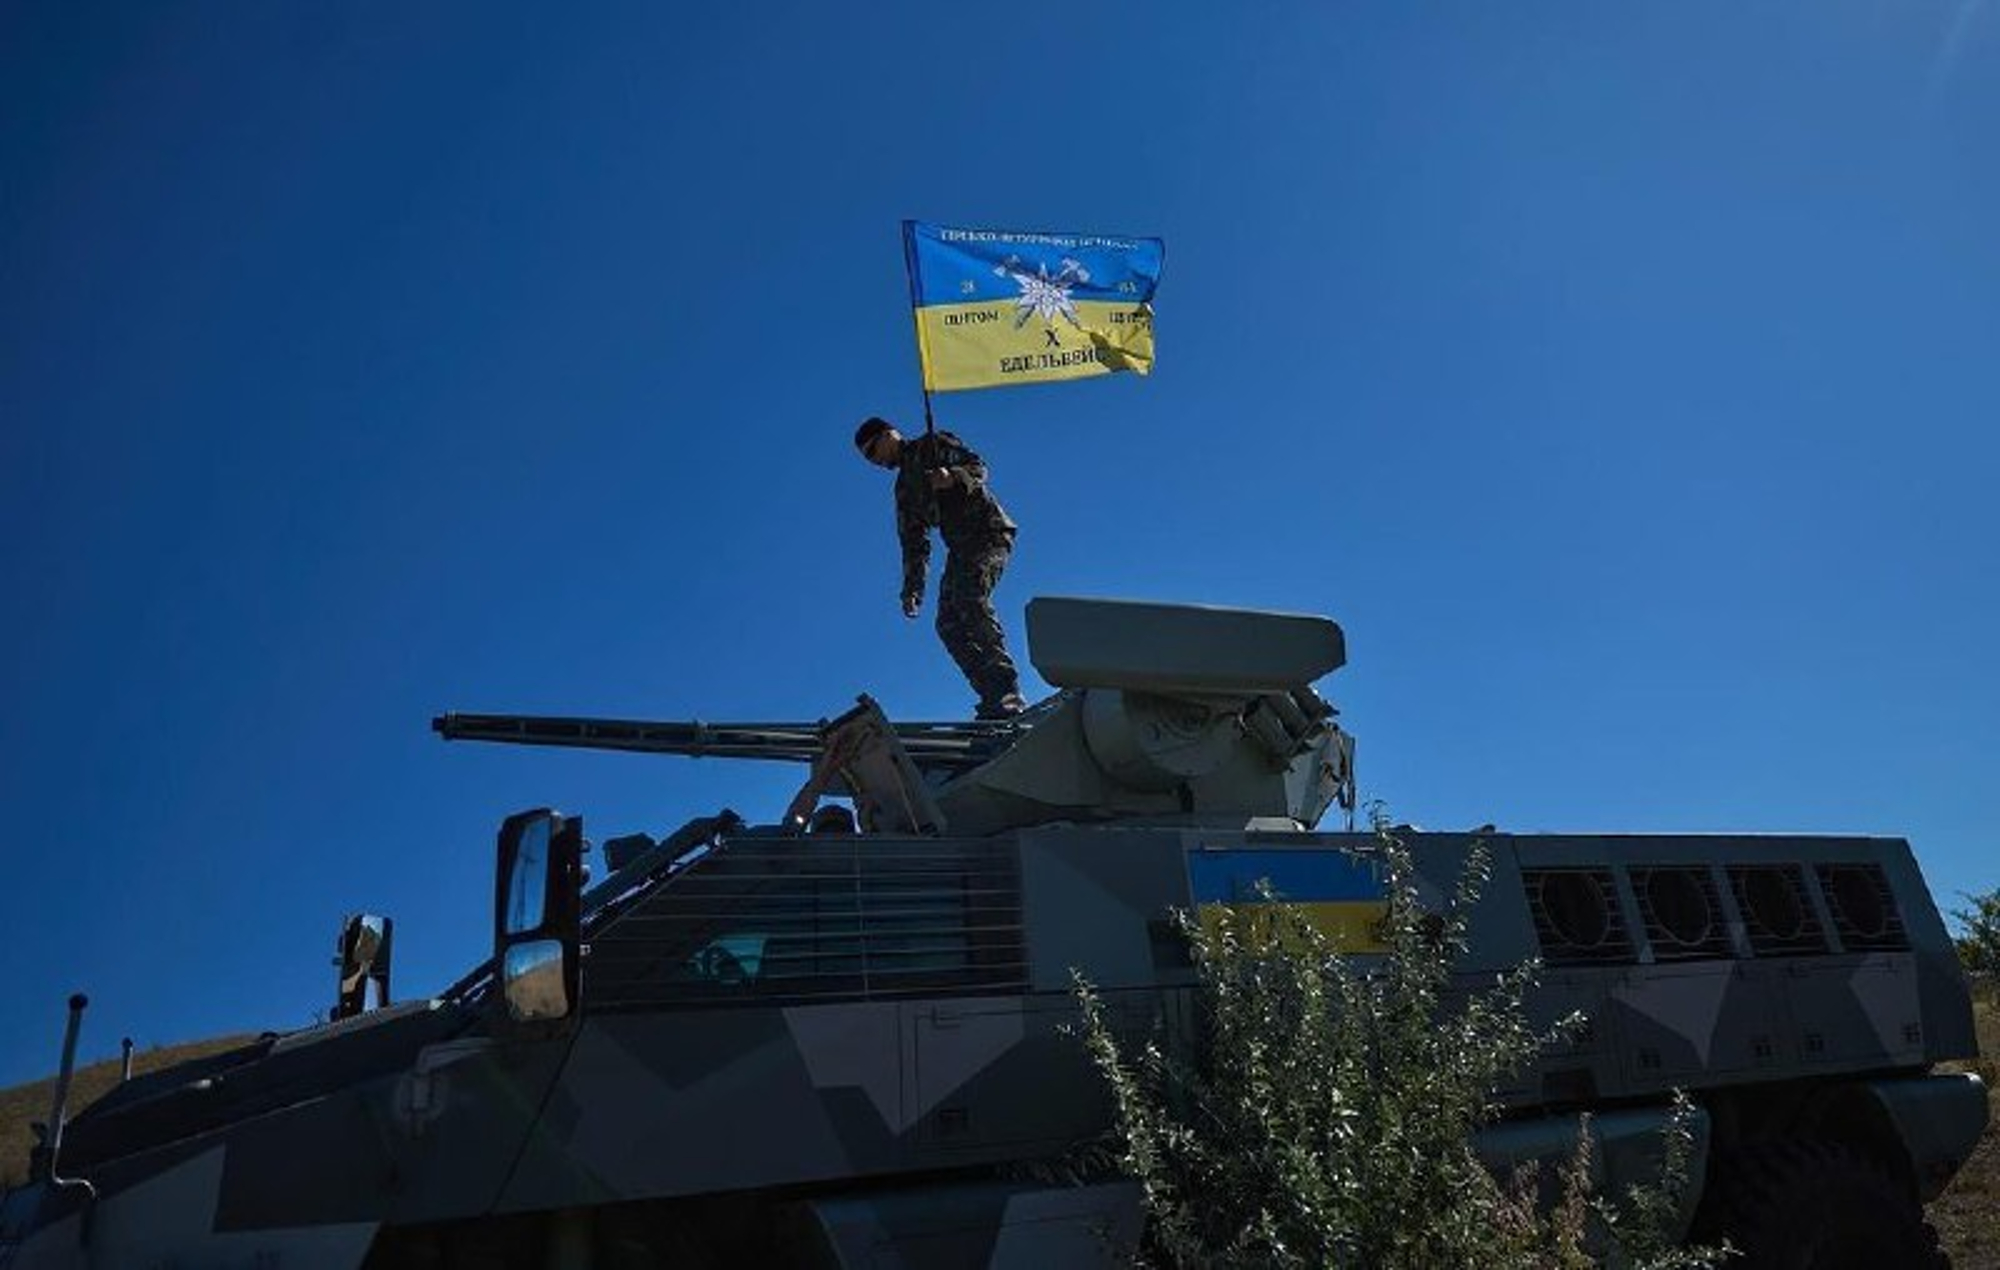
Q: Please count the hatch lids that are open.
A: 1